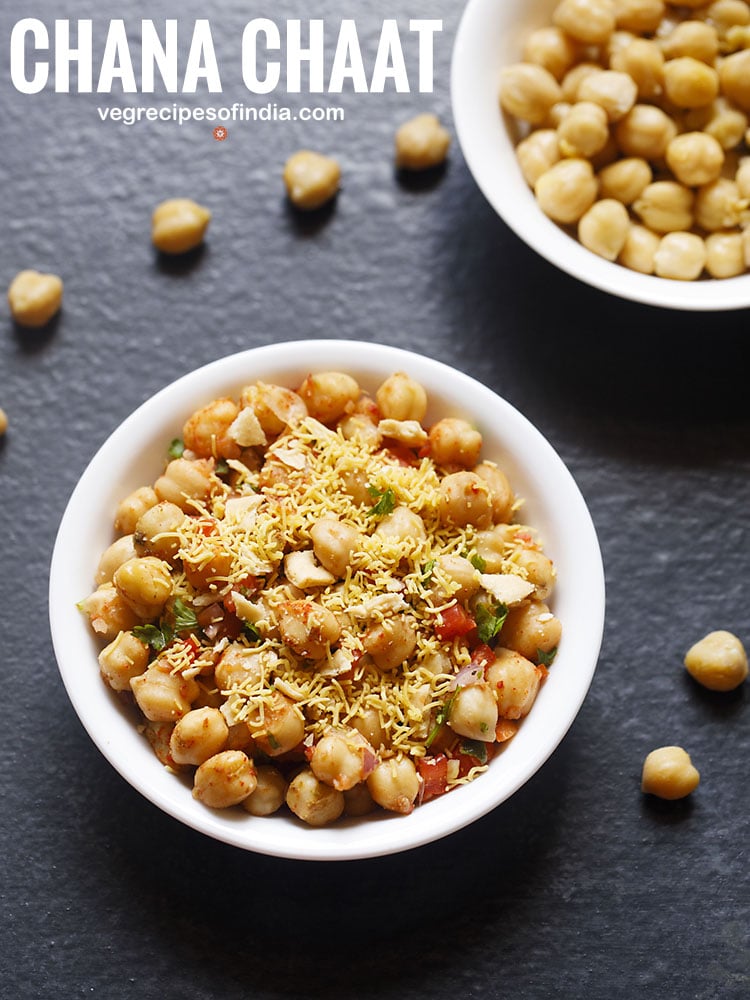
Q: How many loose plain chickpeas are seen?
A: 7